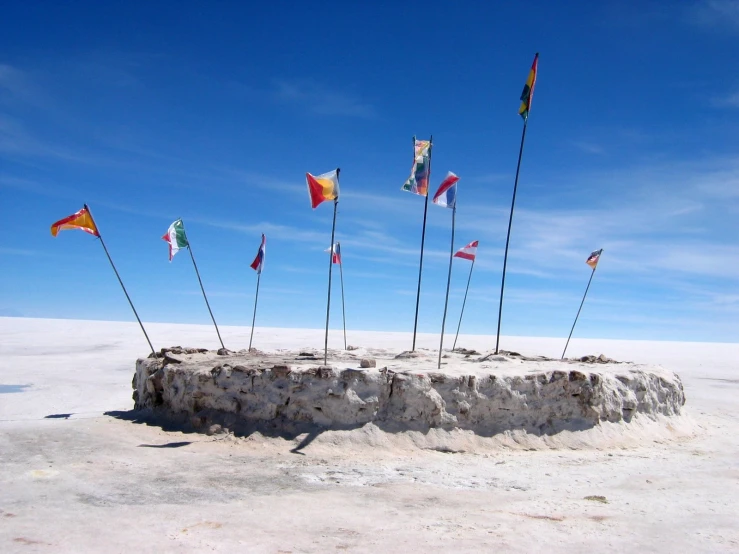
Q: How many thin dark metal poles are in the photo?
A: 10